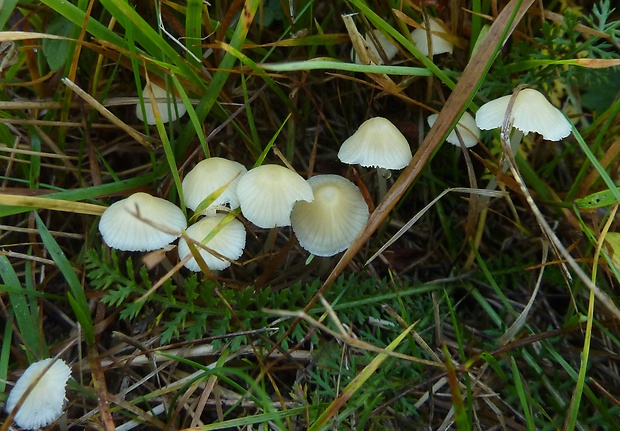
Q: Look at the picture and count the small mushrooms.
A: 12